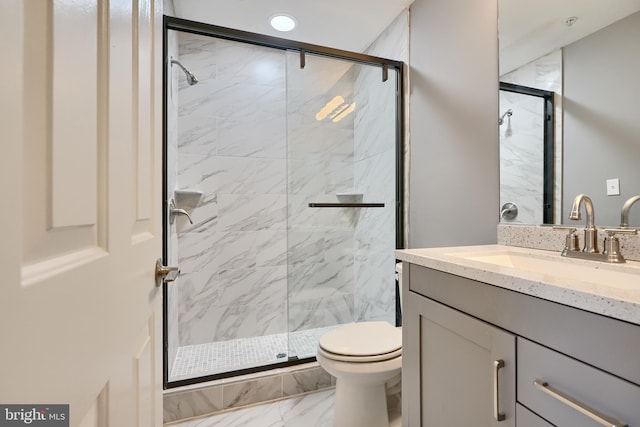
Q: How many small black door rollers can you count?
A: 2